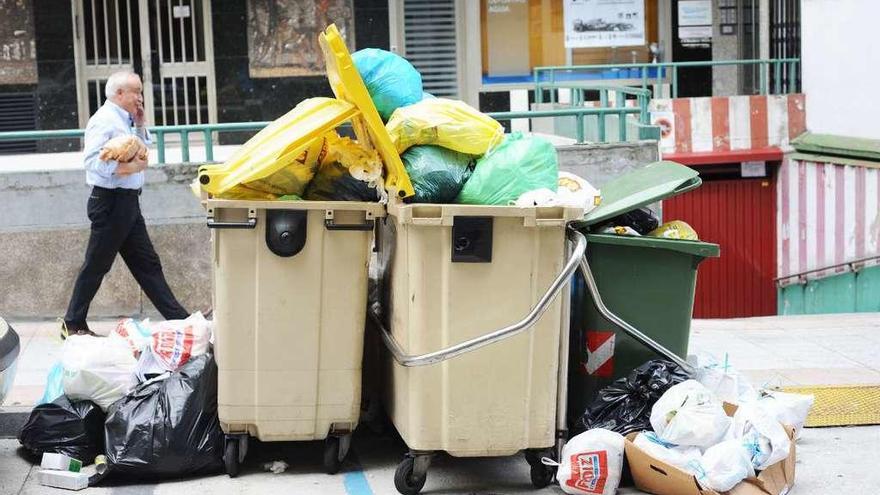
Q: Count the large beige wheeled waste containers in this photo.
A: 2